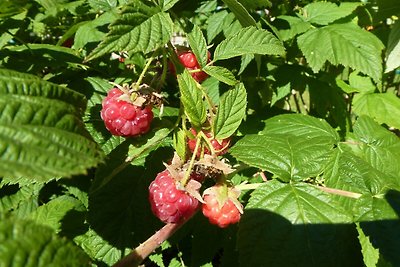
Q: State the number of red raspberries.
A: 5